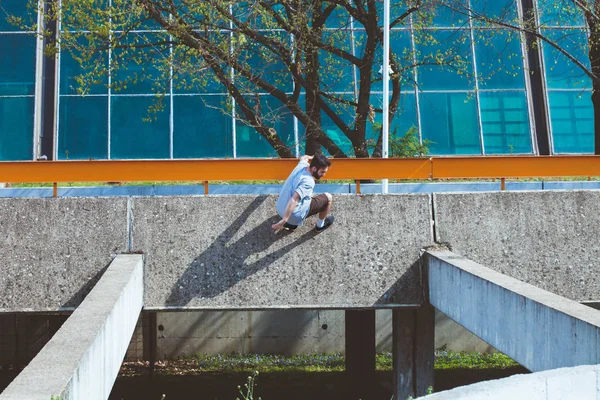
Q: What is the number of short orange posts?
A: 4